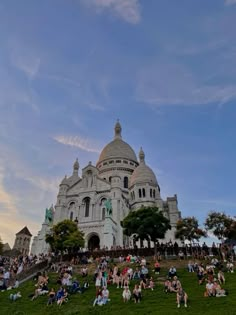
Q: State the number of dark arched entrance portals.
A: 1